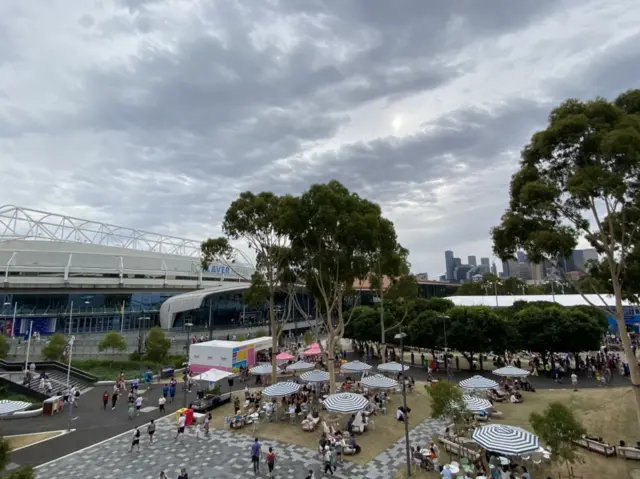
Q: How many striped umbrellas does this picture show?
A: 13